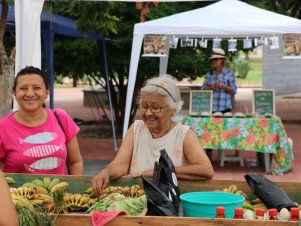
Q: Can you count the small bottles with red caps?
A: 5